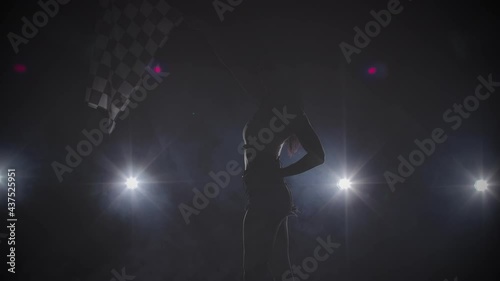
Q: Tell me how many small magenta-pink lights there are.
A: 3